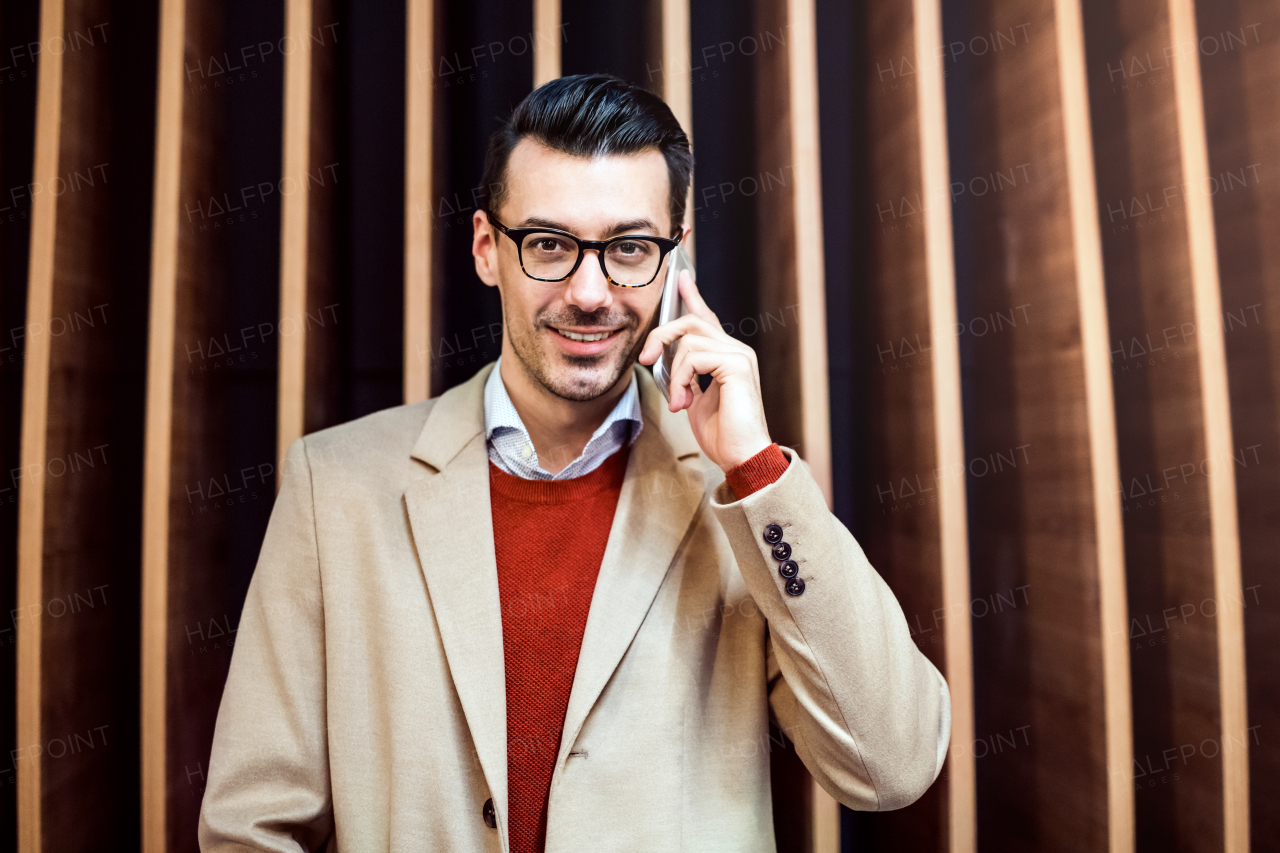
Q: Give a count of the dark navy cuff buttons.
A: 4